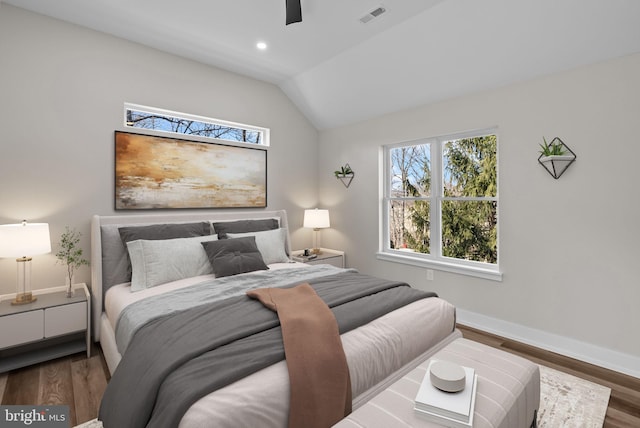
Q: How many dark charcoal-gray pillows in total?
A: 3